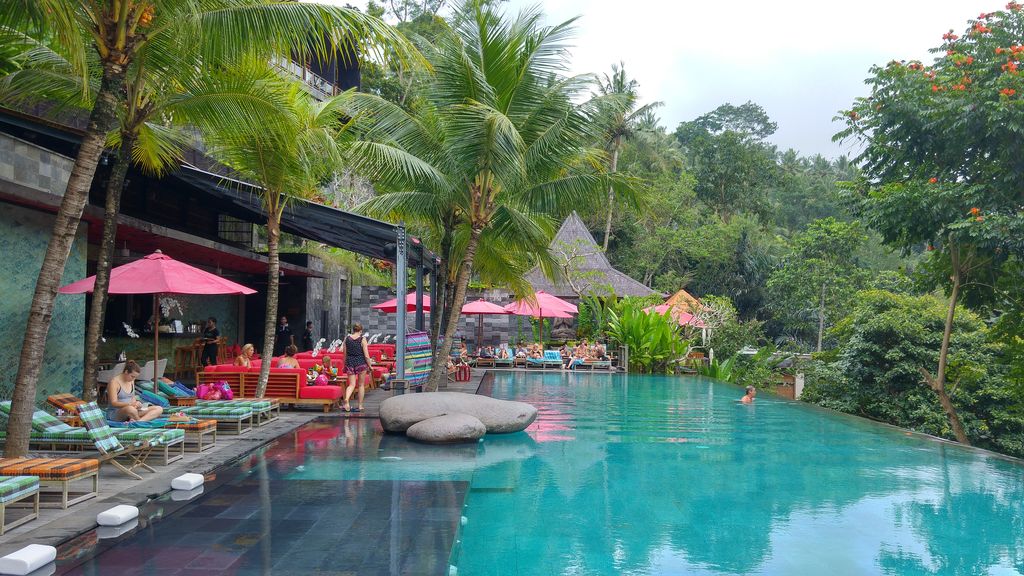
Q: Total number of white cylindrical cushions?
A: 3